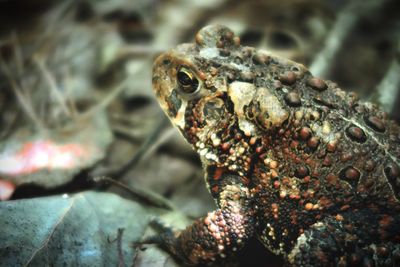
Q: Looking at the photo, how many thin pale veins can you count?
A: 1